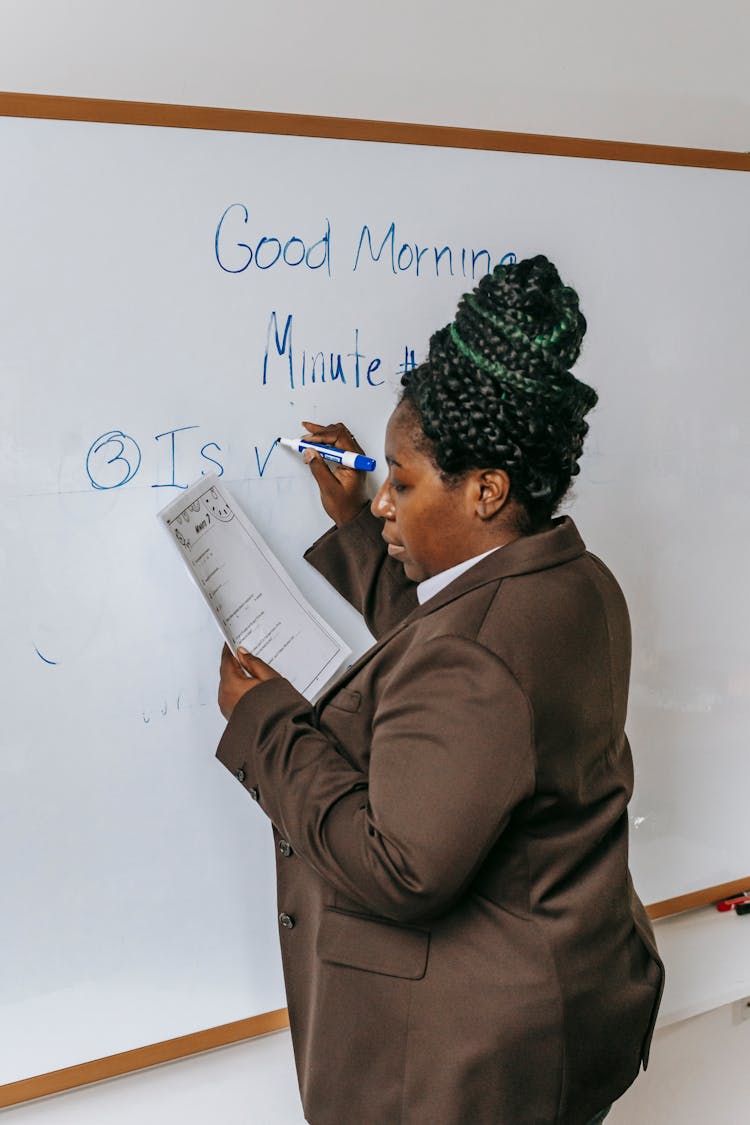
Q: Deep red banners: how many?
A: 0